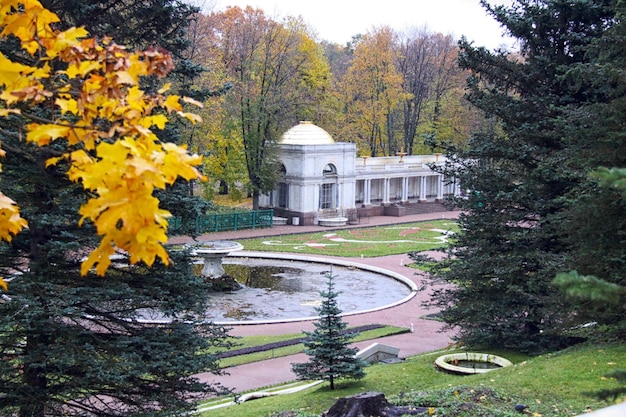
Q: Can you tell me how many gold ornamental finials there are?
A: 3